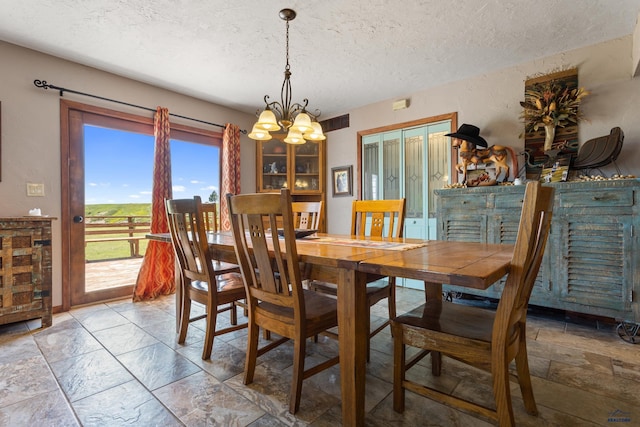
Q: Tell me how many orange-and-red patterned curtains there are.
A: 2